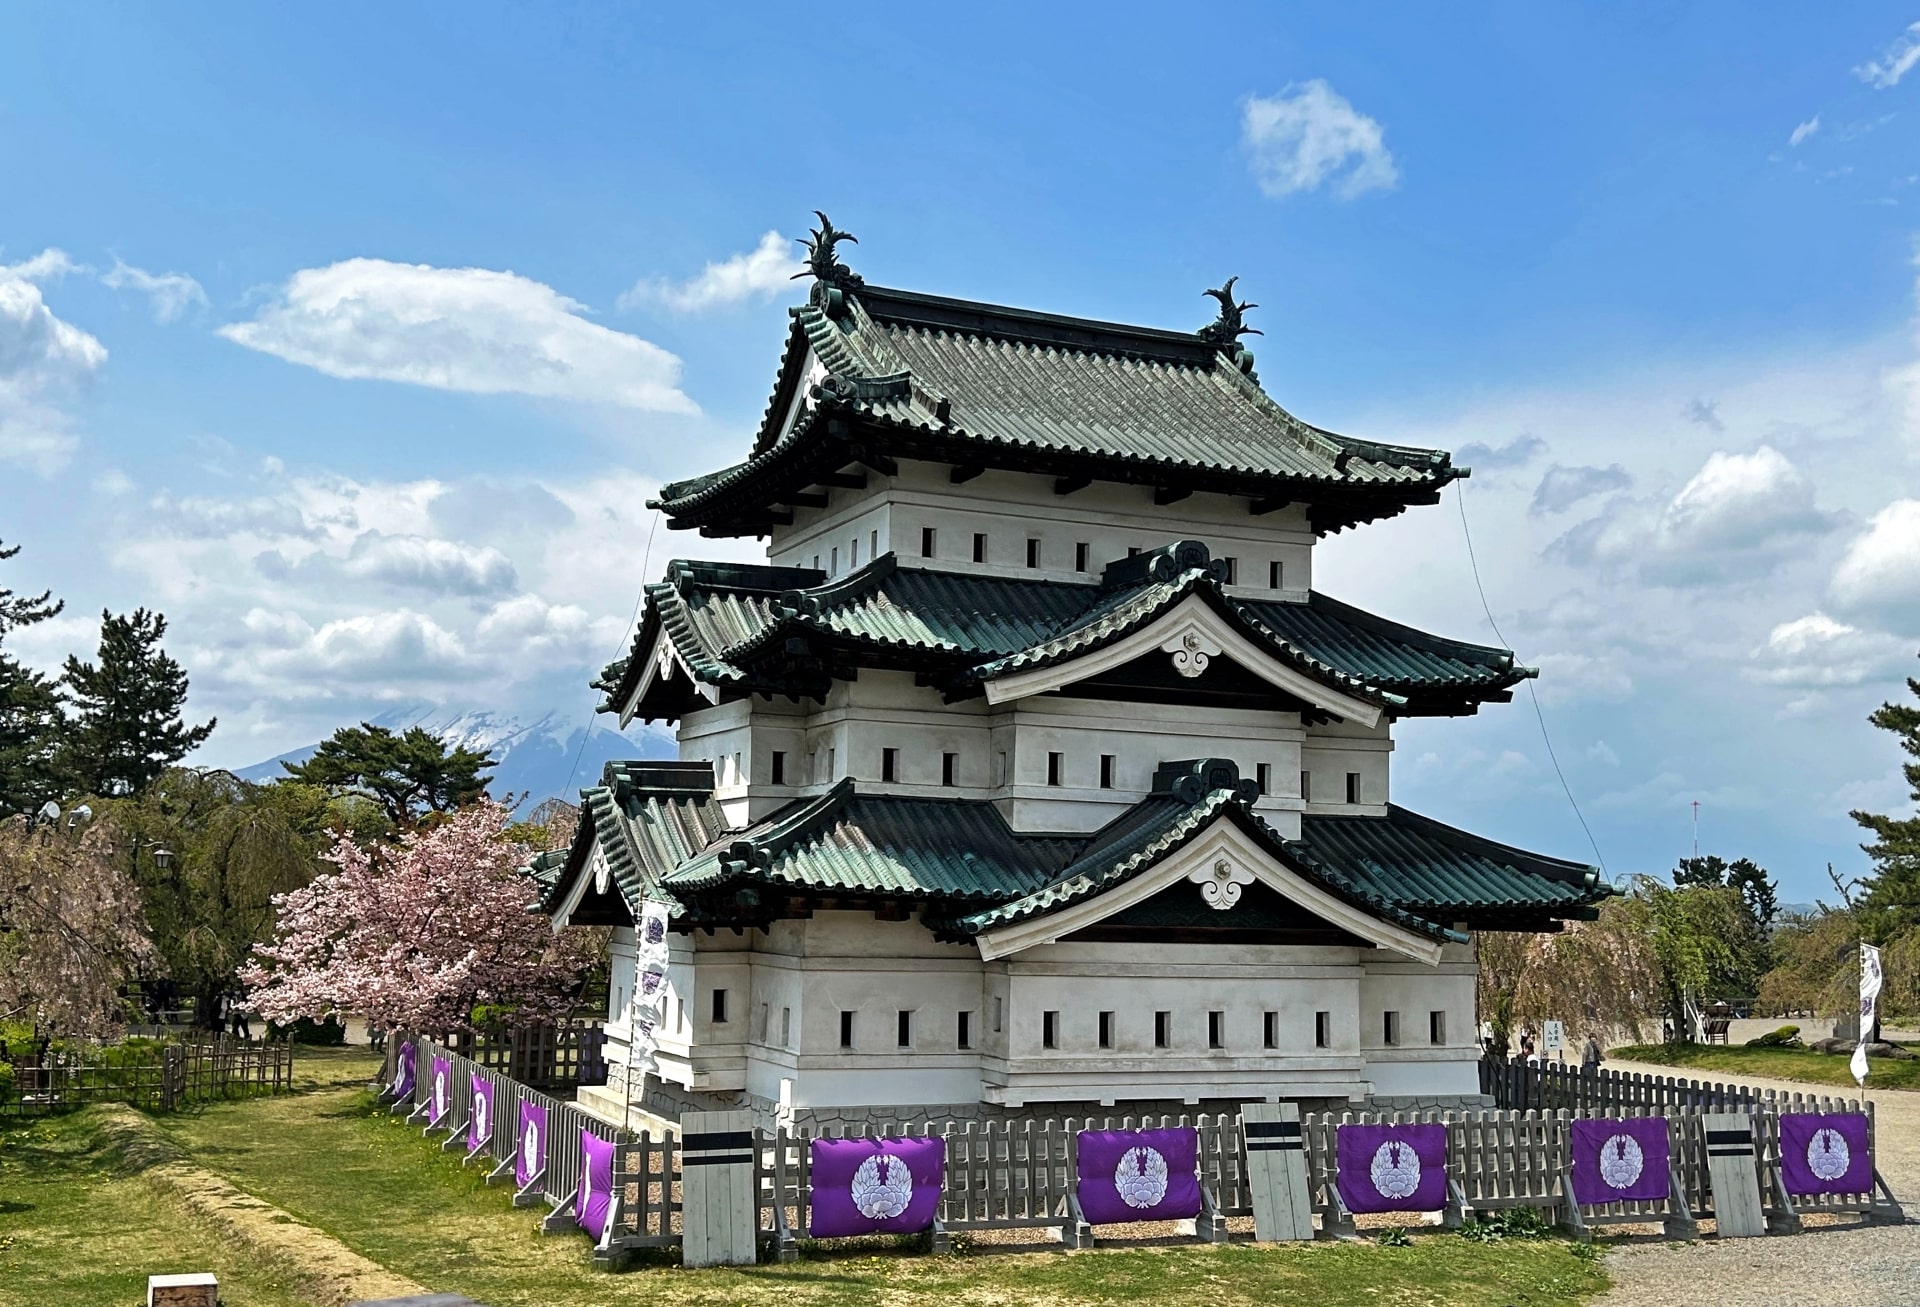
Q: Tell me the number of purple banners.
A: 10